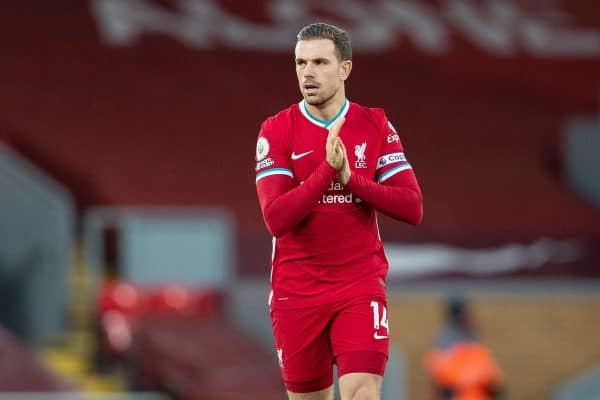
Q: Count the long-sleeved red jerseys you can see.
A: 1